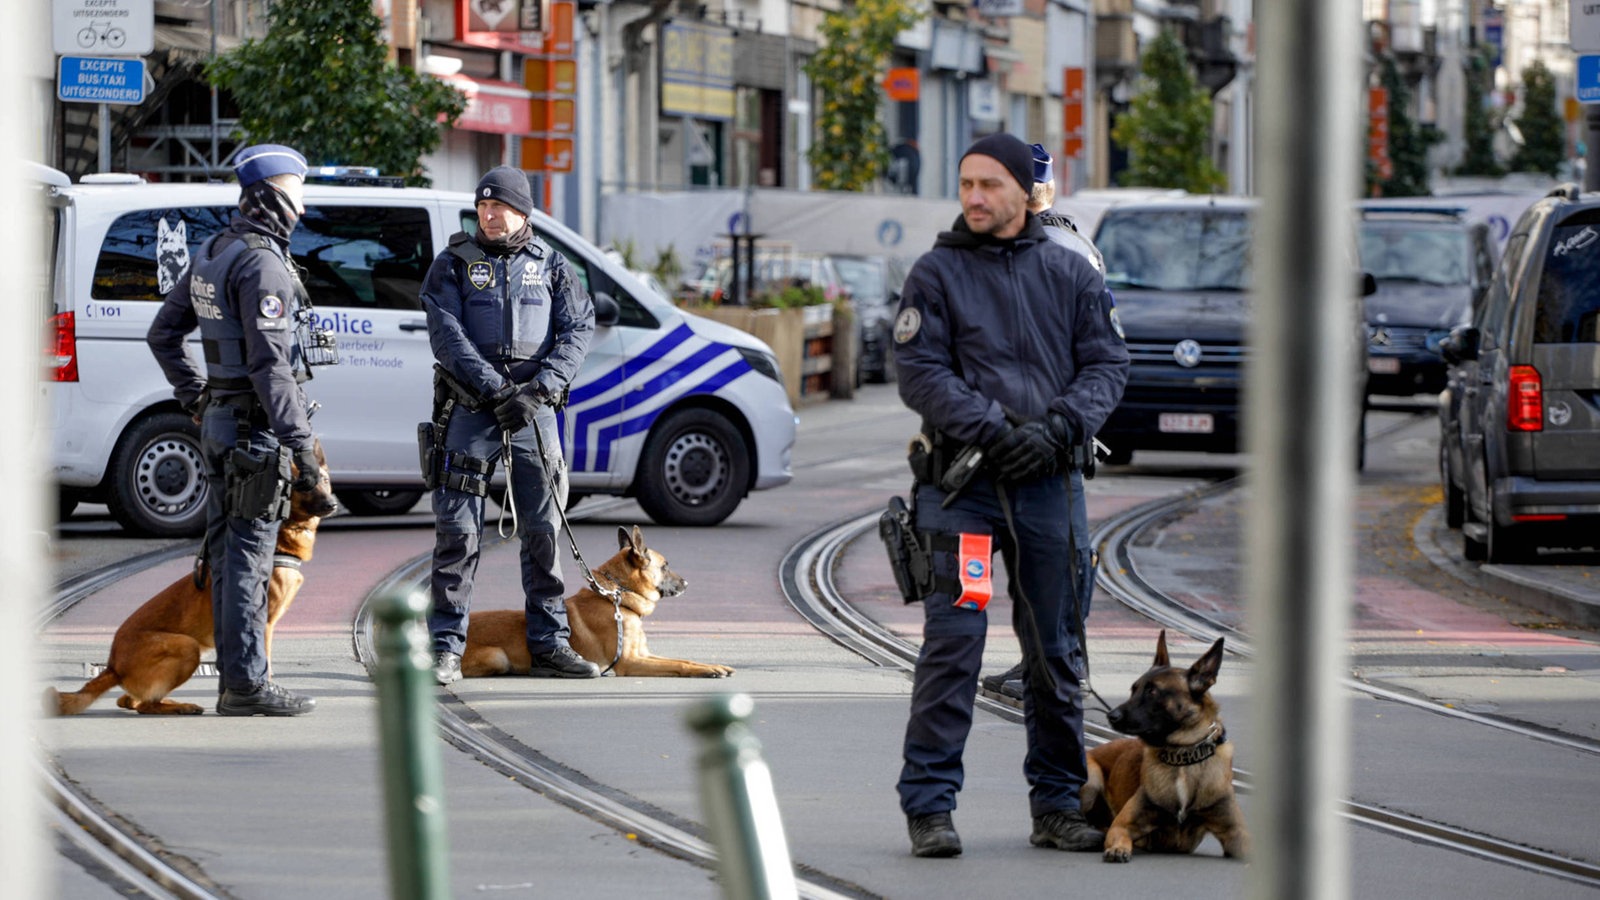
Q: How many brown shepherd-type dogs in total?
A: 3